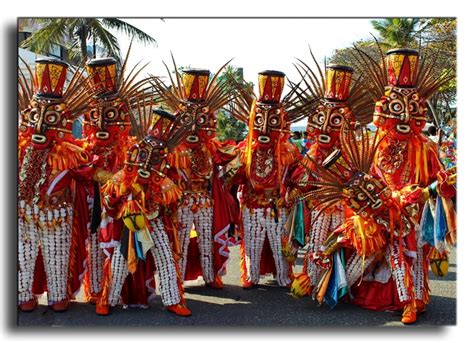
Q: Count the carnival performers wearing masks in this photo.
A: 8